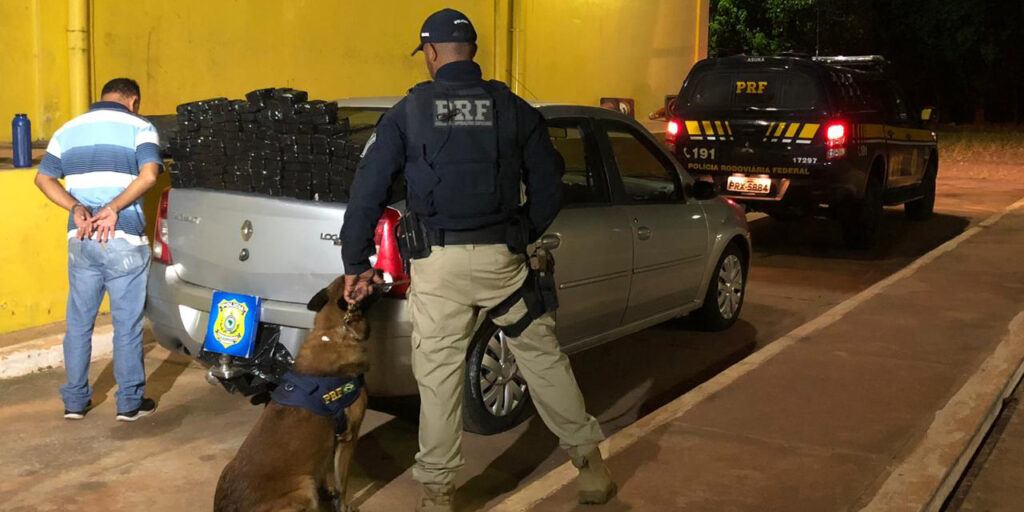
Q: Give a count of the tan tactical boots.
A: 2